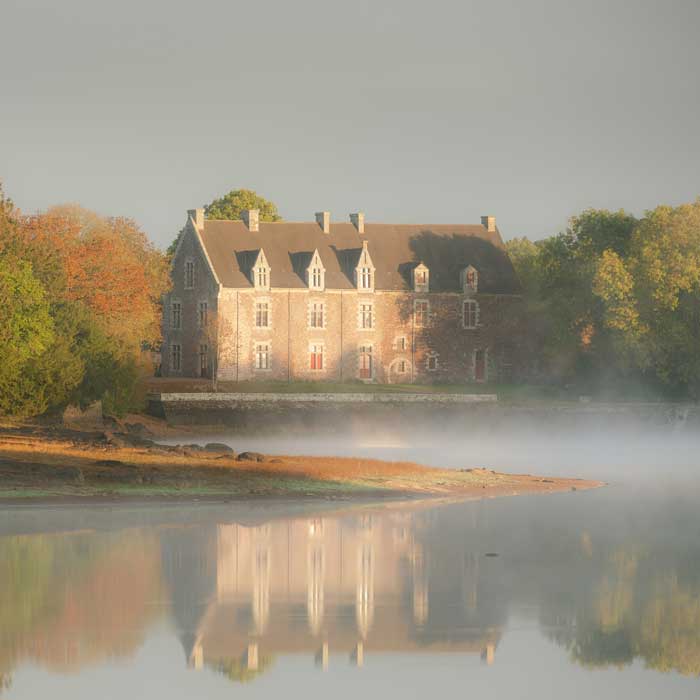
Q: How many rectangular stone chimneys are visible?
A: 5